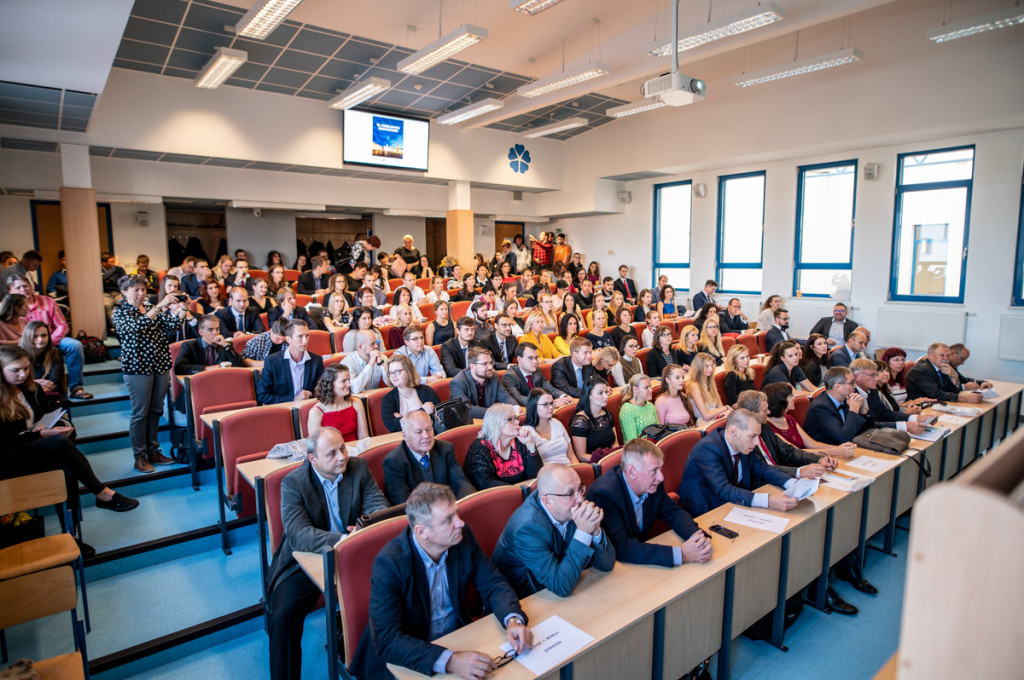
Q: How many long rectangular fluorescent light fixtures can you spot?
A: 12